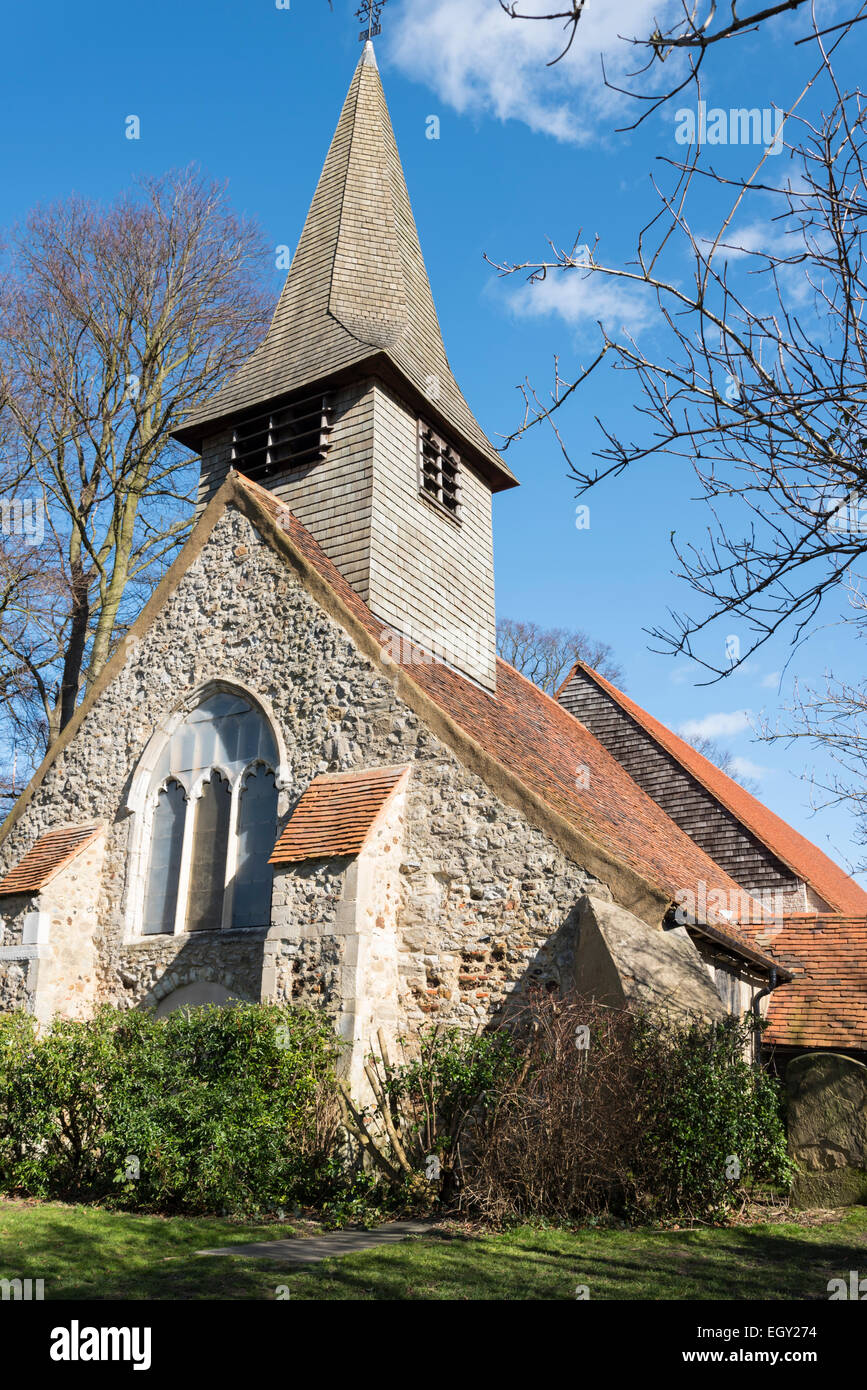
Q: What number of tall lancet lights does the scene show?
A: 3